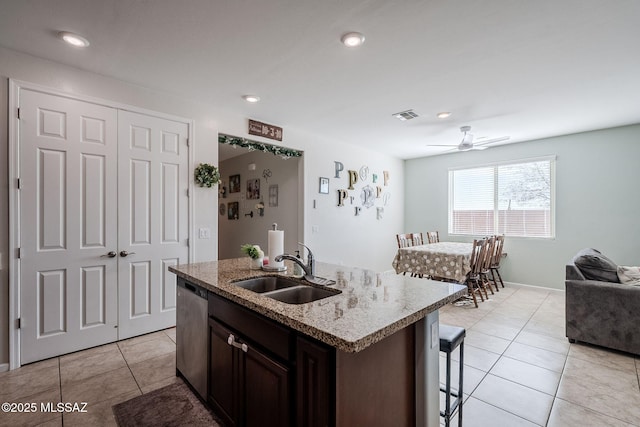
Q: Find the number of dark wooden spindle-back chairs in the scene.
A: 6